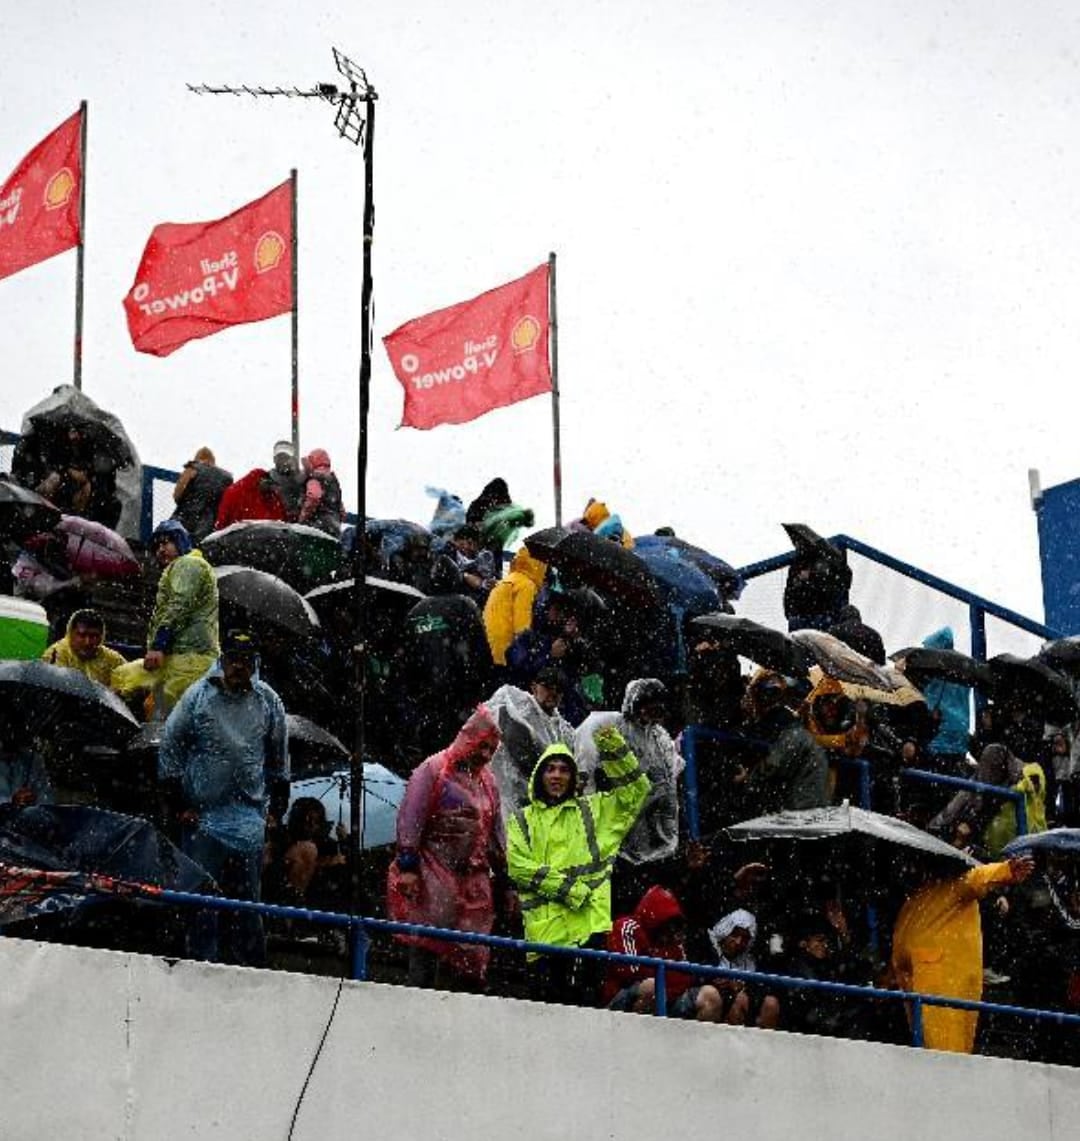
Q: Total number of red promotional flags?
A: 3